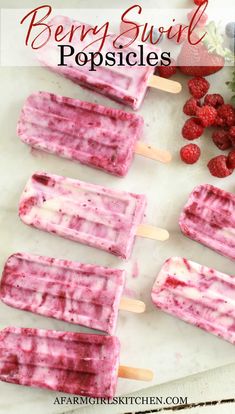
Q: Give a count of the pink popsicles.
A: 7